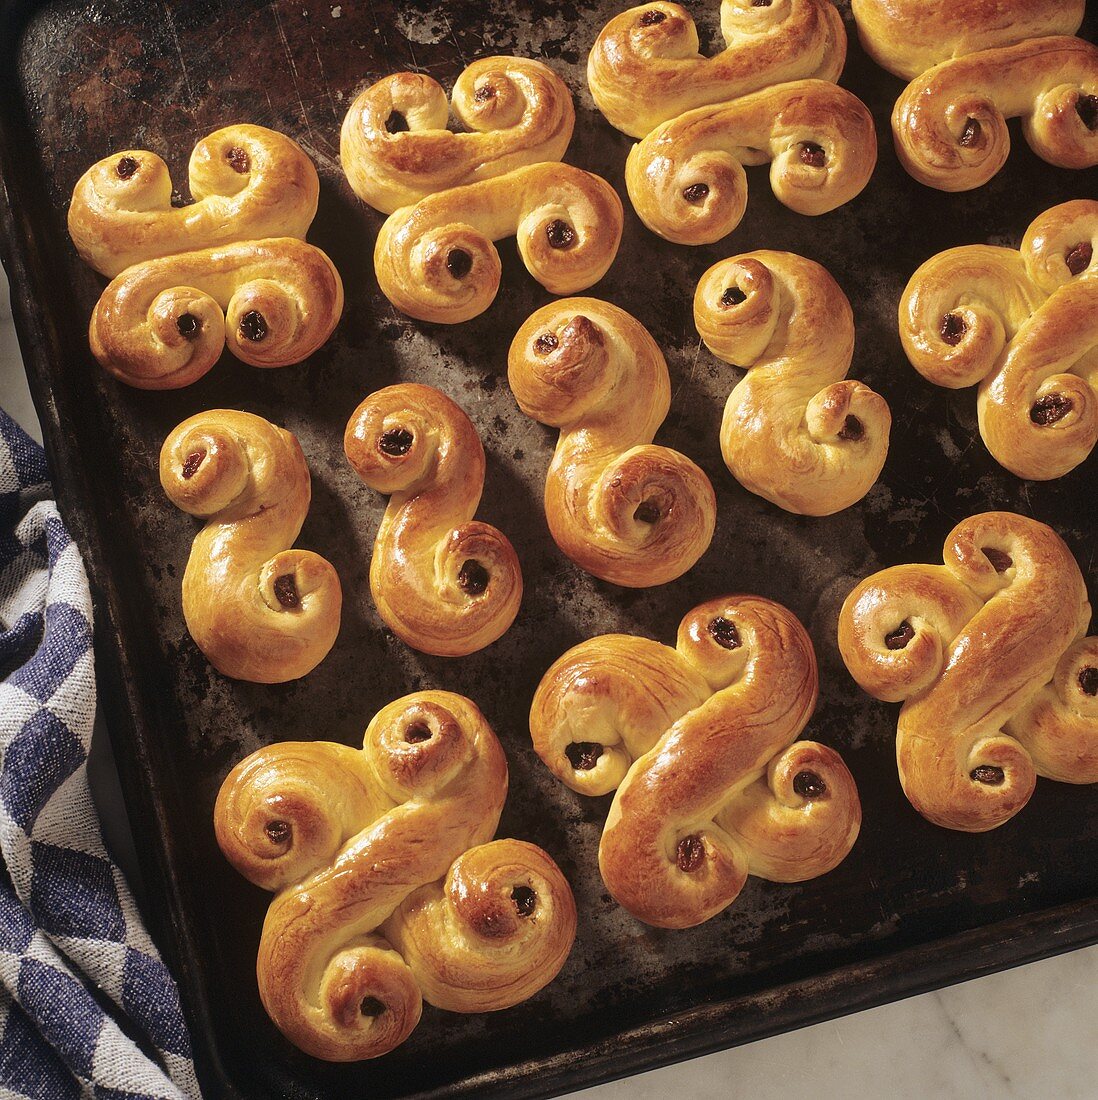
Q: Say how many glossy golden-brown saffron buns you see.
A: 12